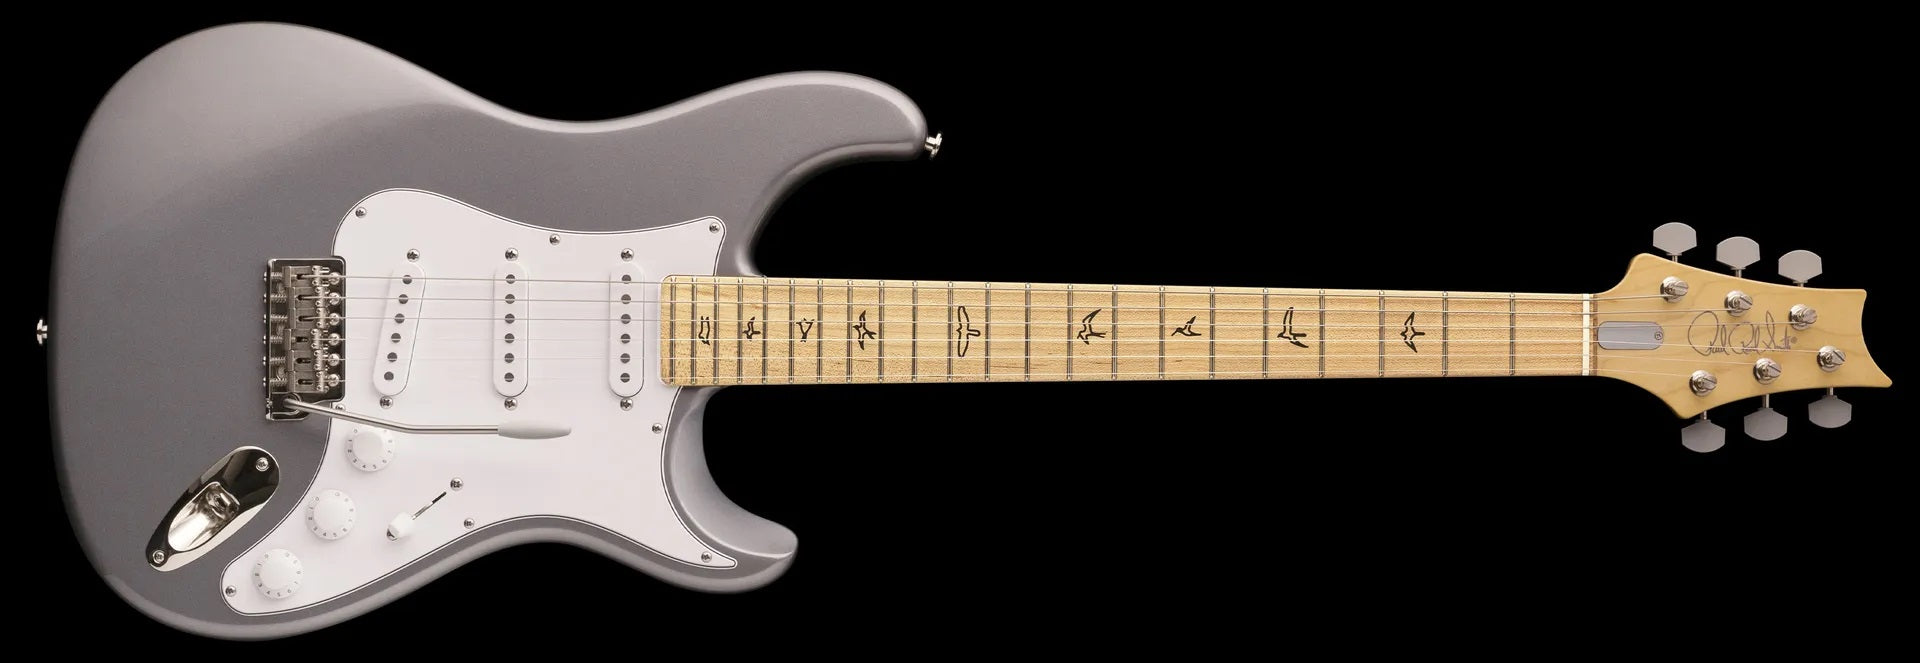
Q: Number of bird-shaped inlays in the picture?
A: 9